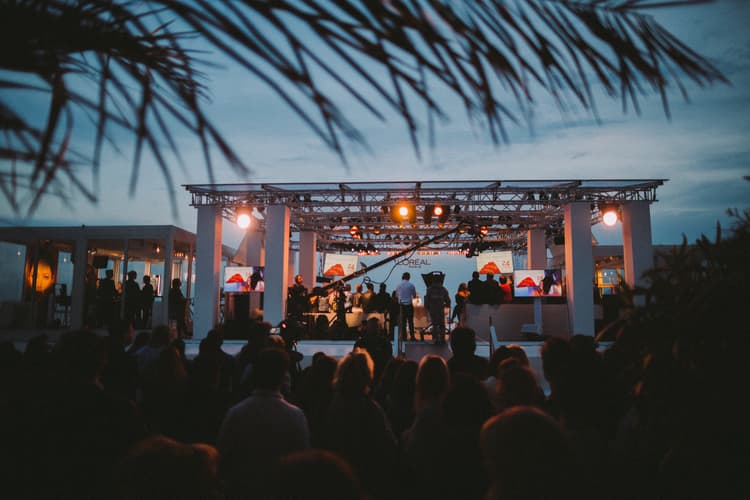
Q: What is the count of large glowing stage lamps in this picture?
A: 4